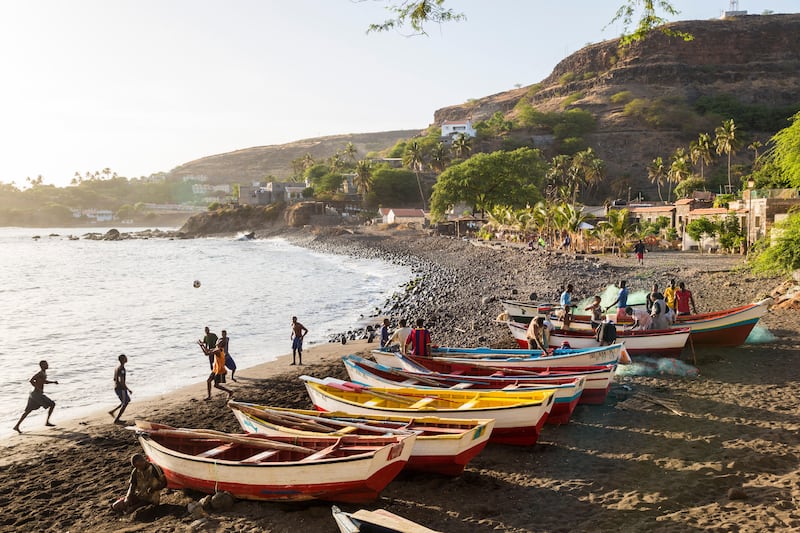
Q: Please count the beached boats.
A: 10